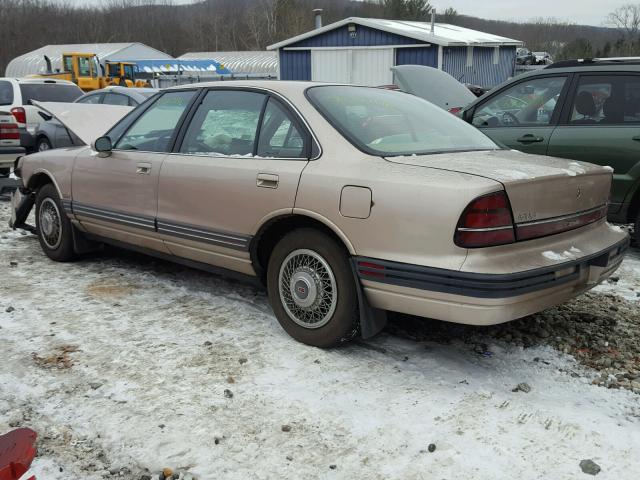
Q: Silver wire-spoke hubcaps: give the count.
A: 2